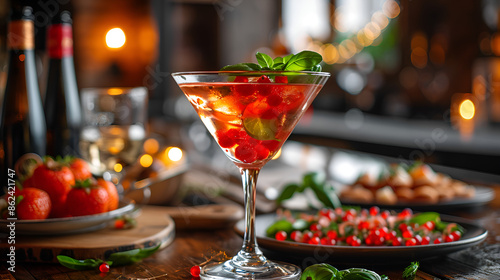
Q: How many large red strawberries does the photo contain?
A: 5